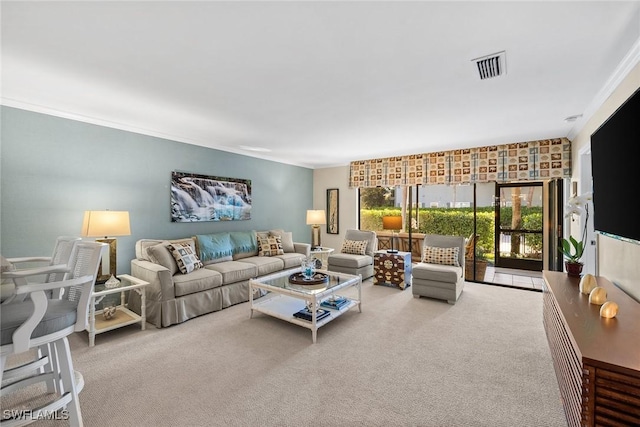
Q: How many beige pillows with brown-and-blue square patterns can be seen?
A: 2